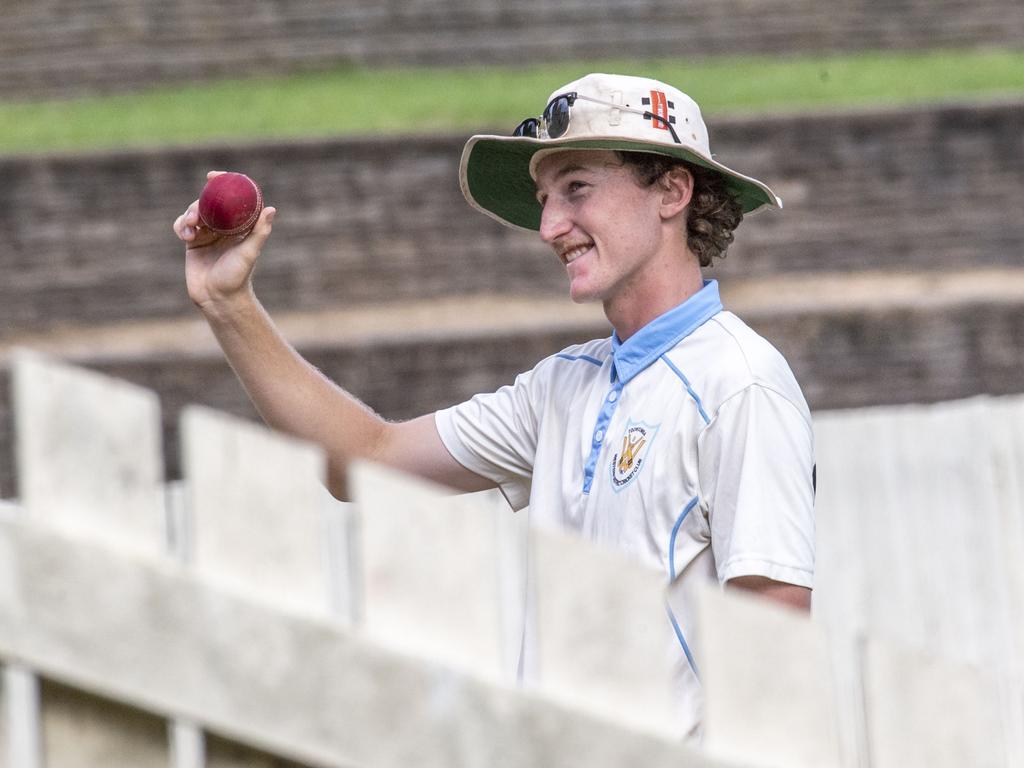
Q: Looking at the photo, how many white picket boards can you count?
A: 6